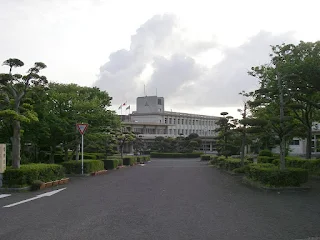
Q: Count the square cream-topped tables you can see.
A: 0